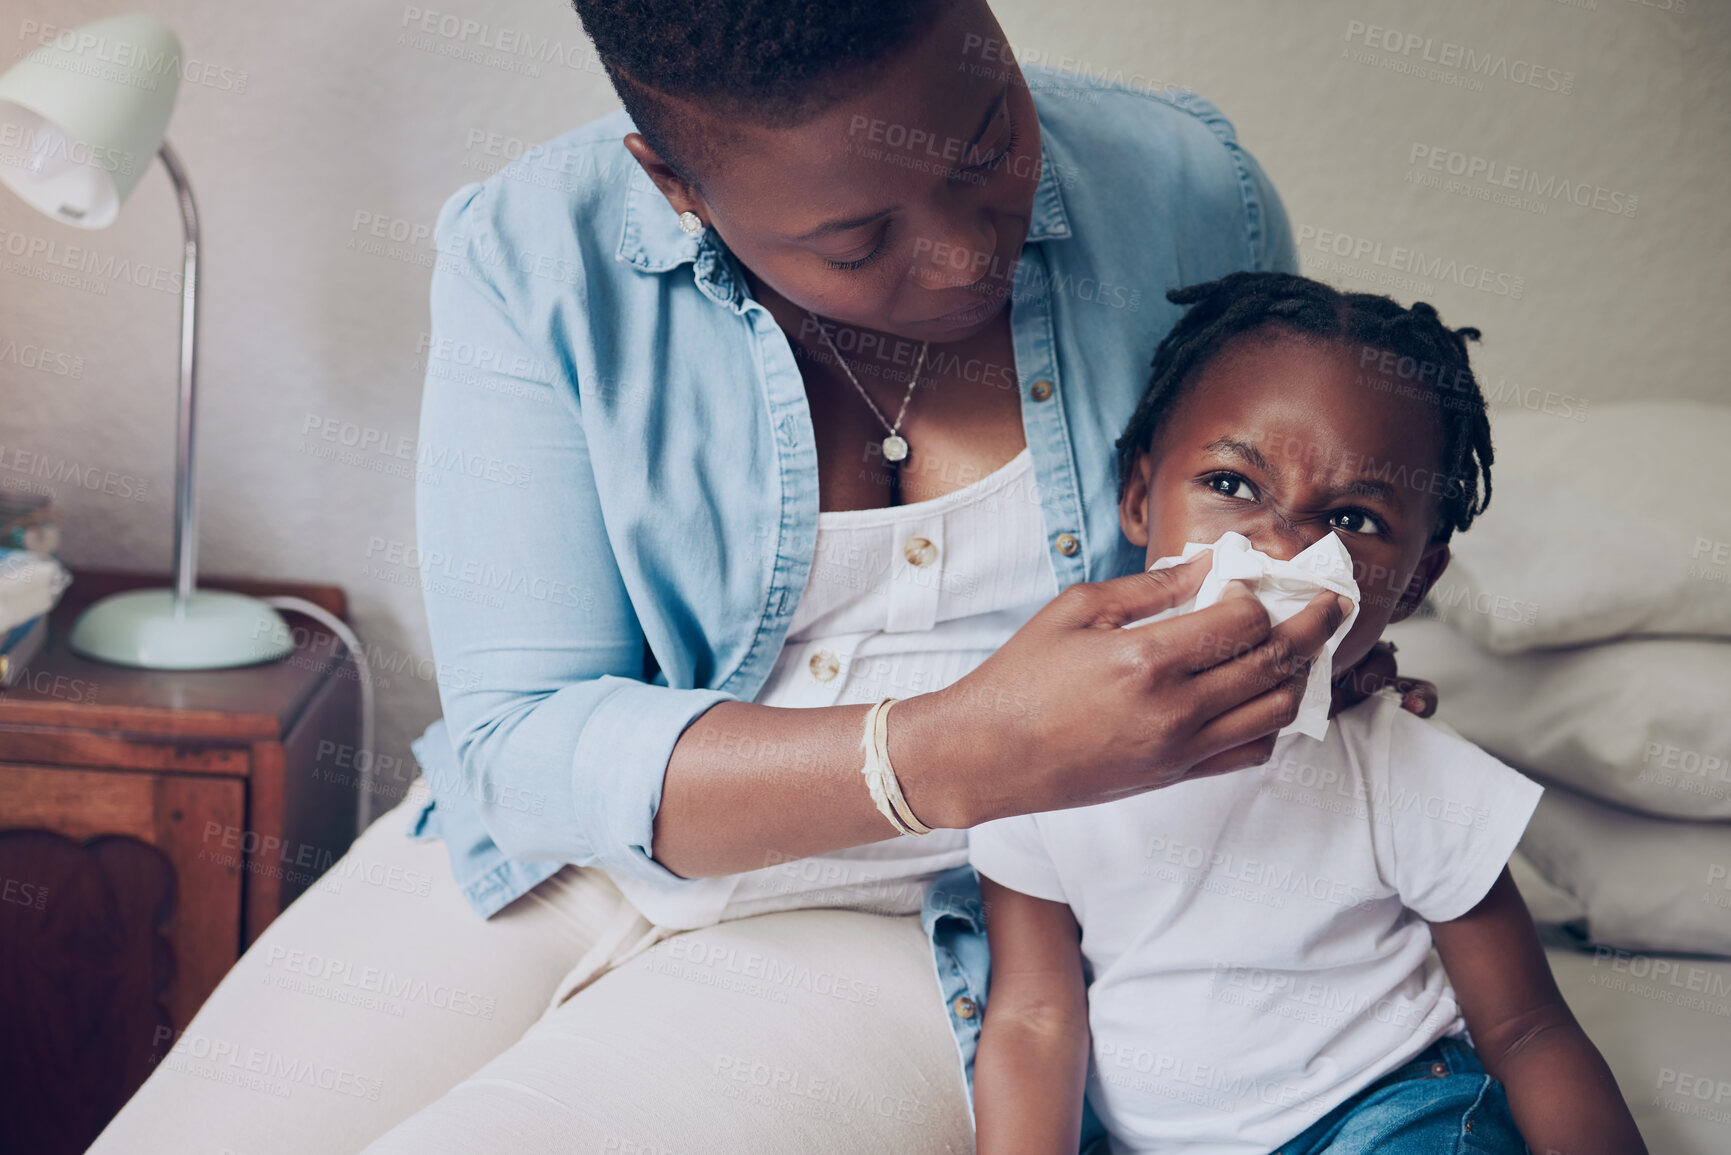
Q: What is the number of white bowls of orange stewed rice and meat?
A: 0